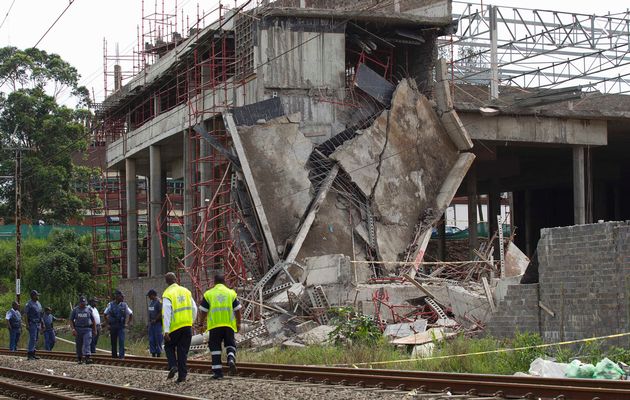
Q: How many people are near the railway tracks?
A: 9